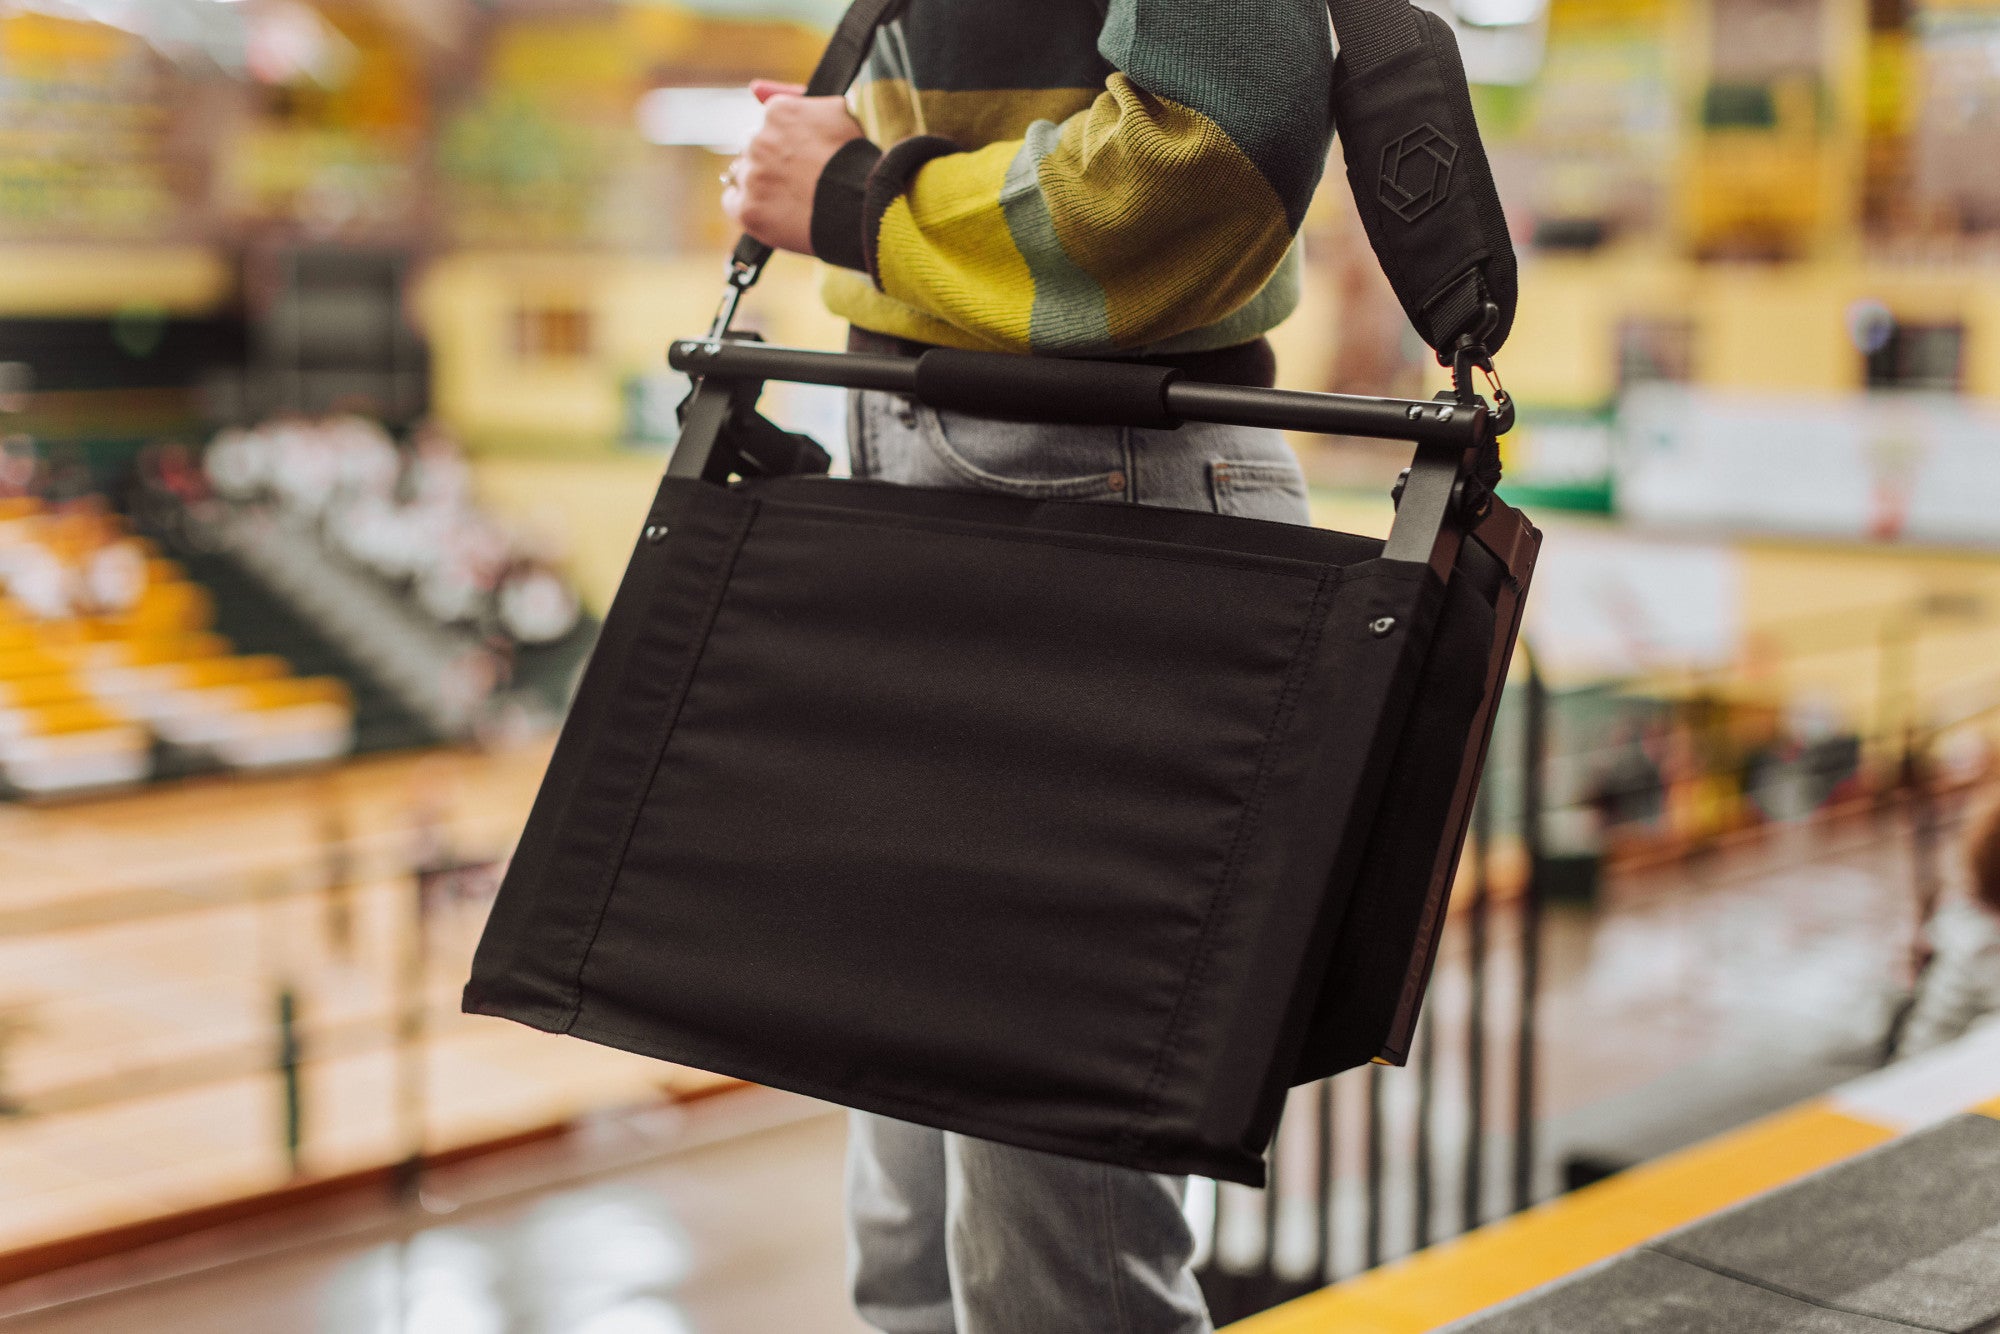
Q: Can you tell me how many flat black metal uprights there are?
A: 2